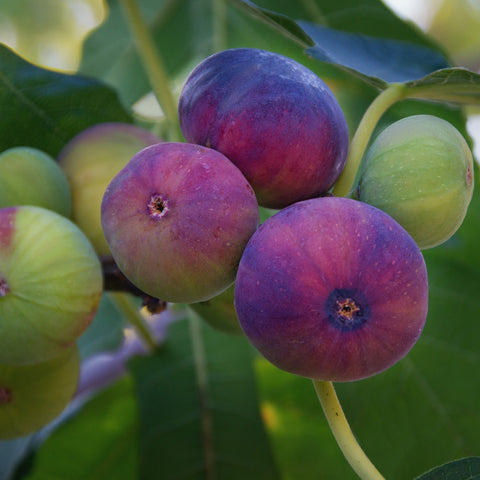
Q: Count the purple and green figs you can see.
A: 9